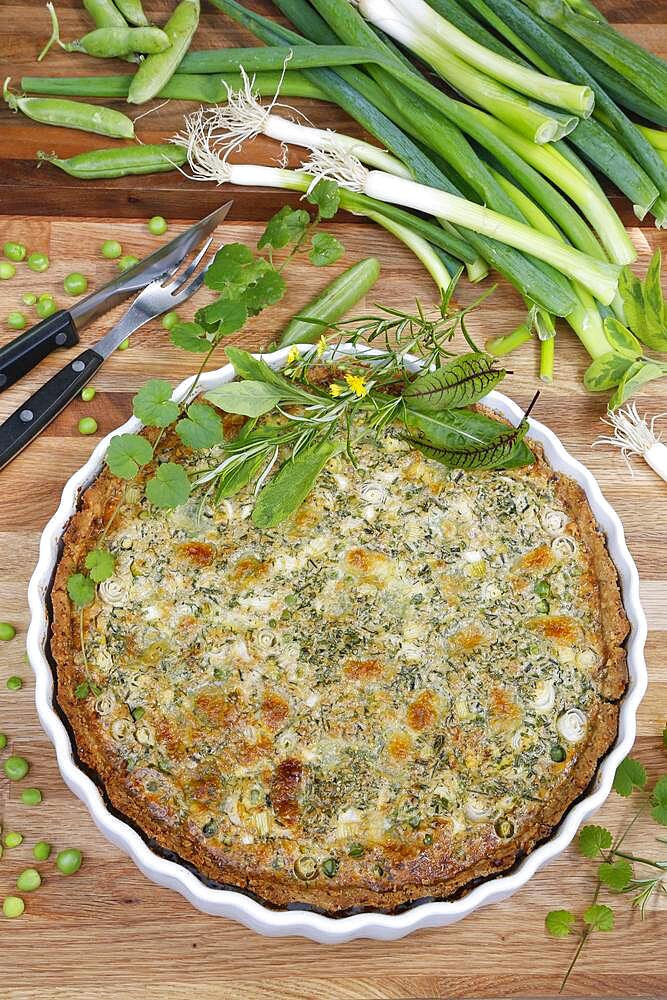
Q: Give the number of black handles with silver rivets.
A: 2